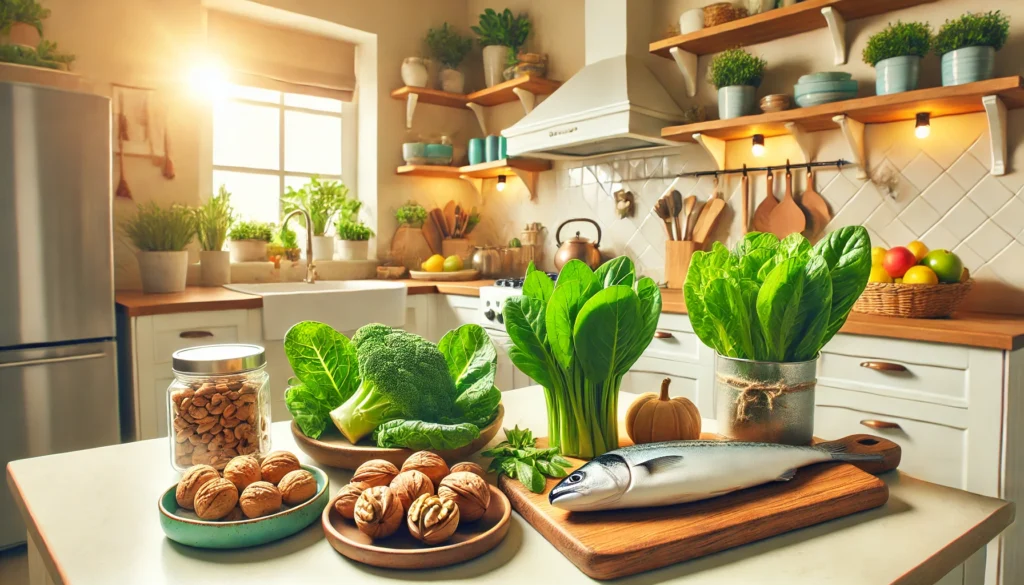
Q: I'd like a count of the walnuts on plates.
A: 14